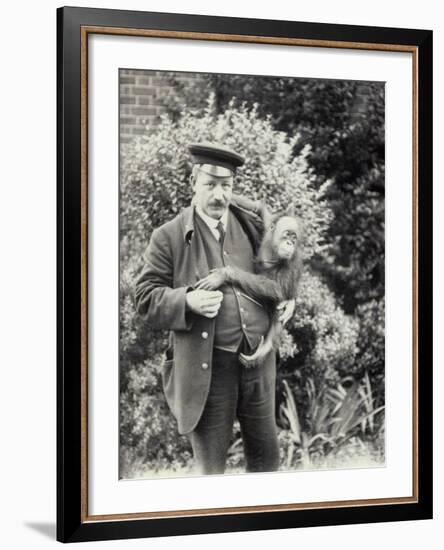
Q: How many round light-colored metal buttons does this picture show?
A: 6